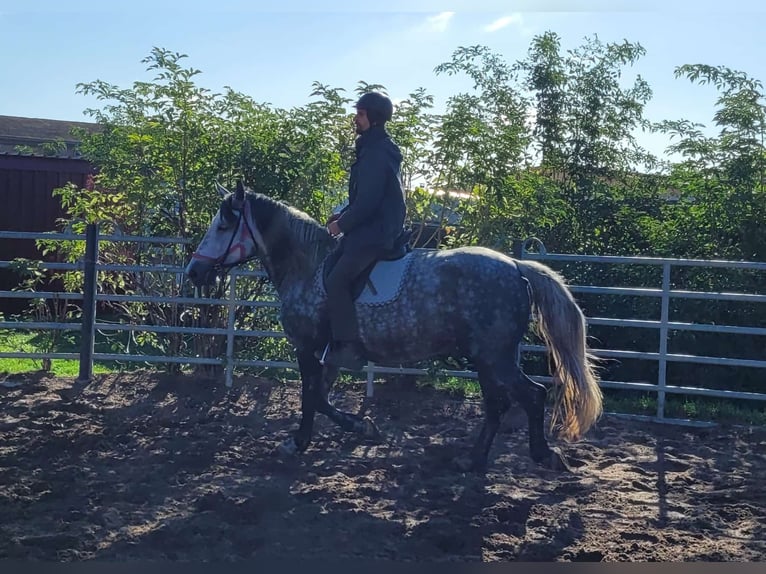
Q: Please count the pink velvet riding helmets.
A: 0